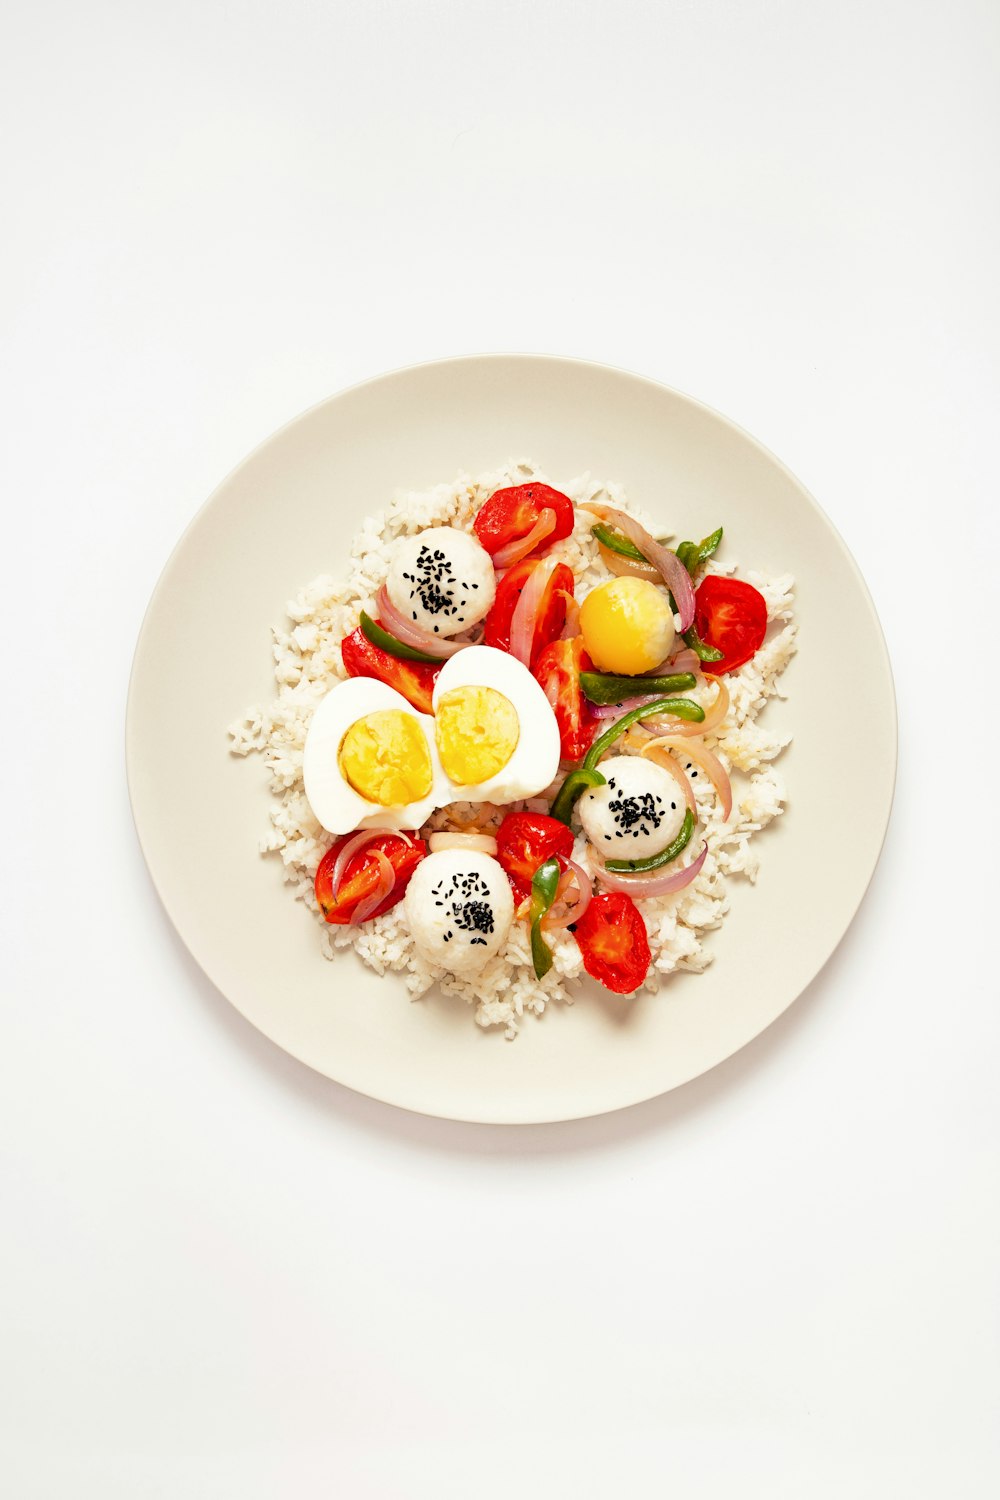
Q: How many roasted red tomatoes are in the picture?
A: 8